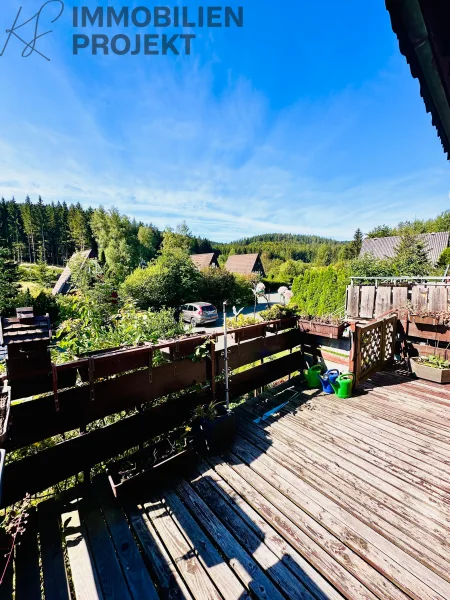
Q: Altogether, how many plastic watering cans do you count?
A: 3